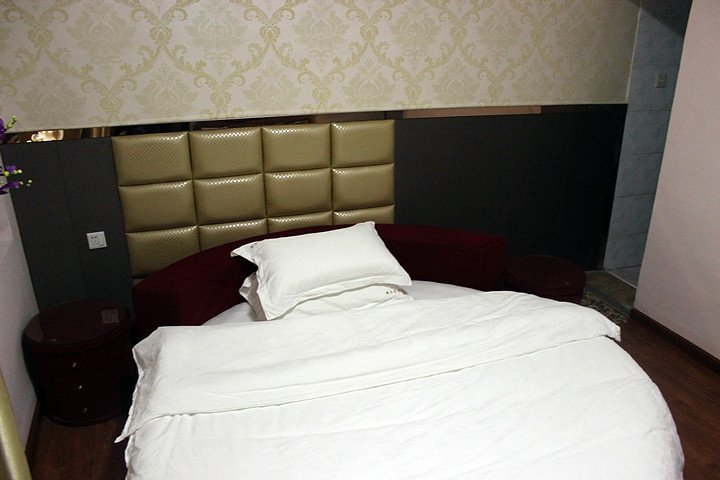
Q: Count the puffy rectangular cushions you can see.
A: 12